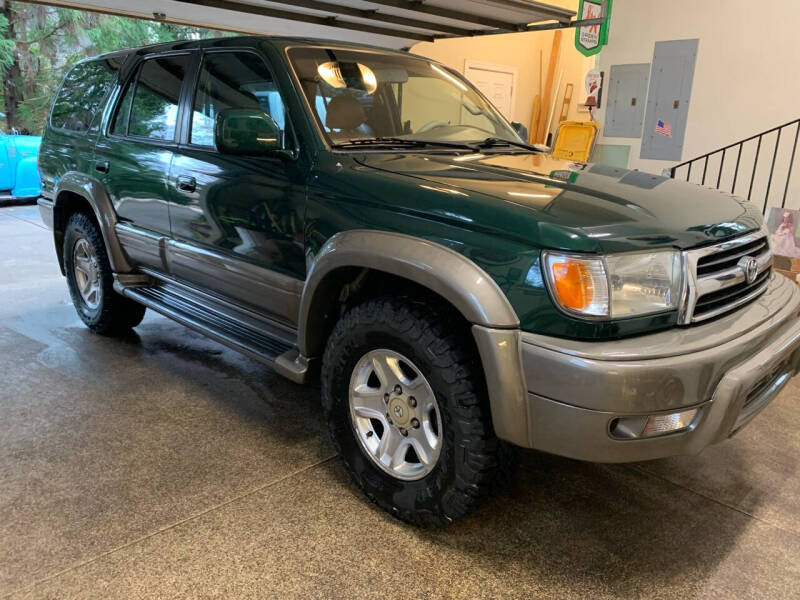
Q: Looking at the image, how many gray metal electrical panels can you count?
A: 2